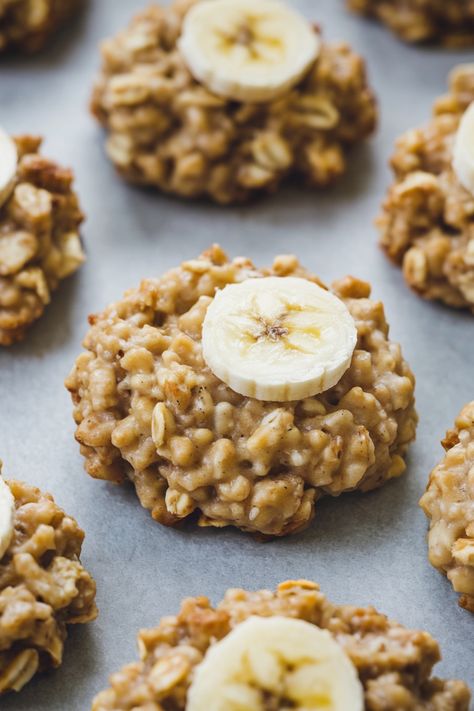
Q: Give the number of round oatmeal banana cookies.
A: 9